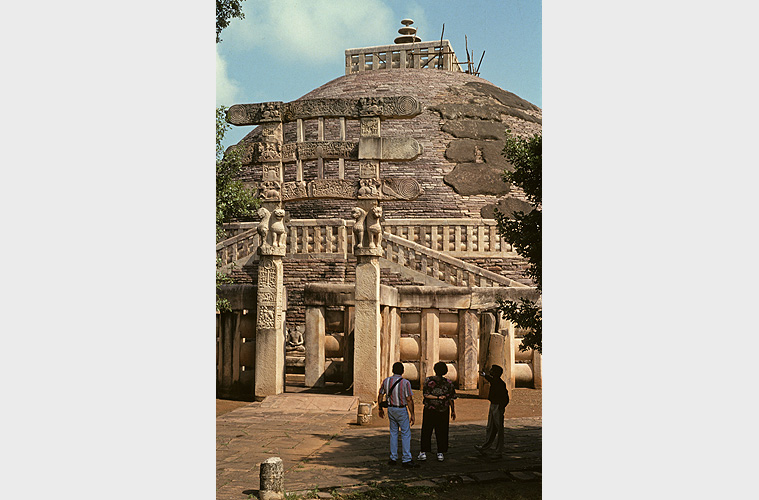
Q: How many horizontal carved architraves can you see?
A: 3